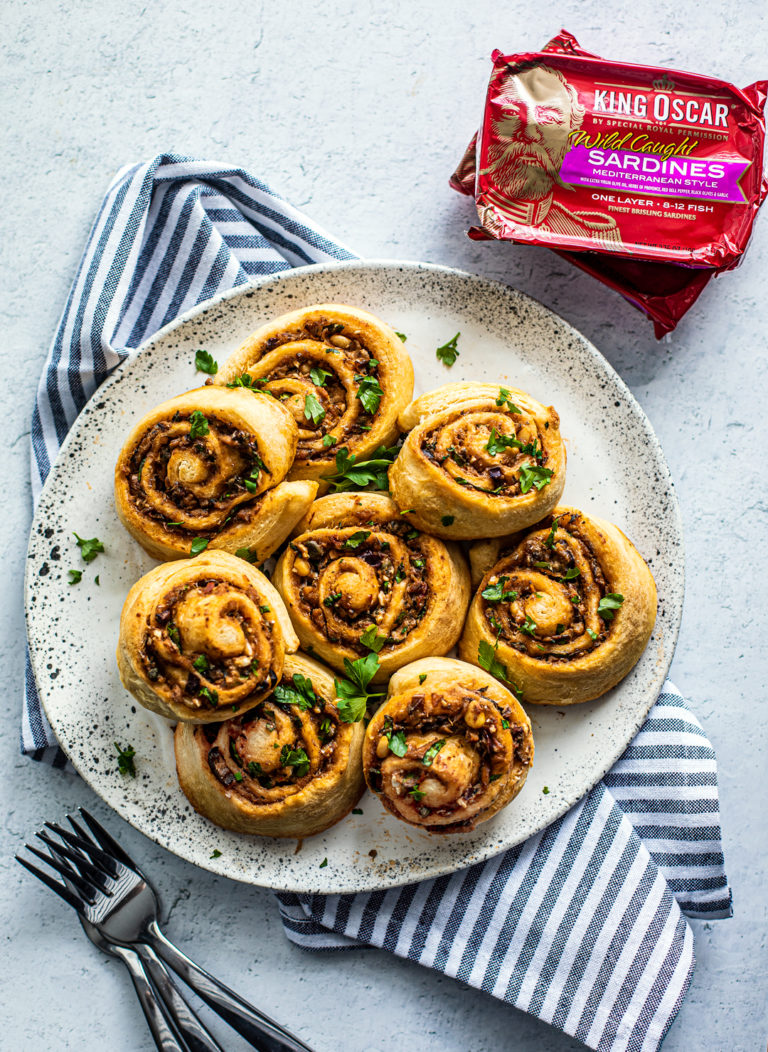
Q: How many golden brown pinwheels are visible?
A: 8